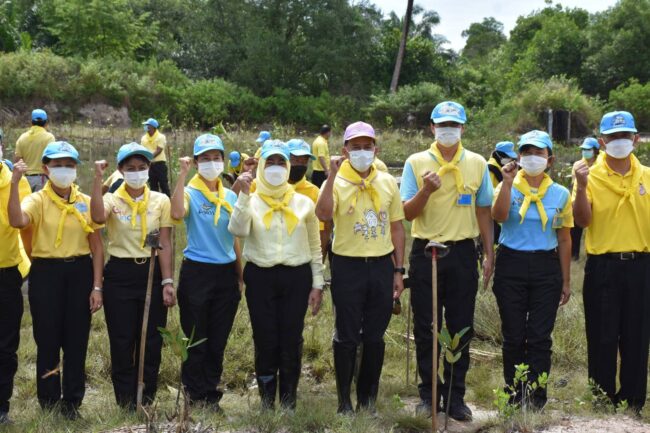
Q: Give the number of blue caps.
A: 14